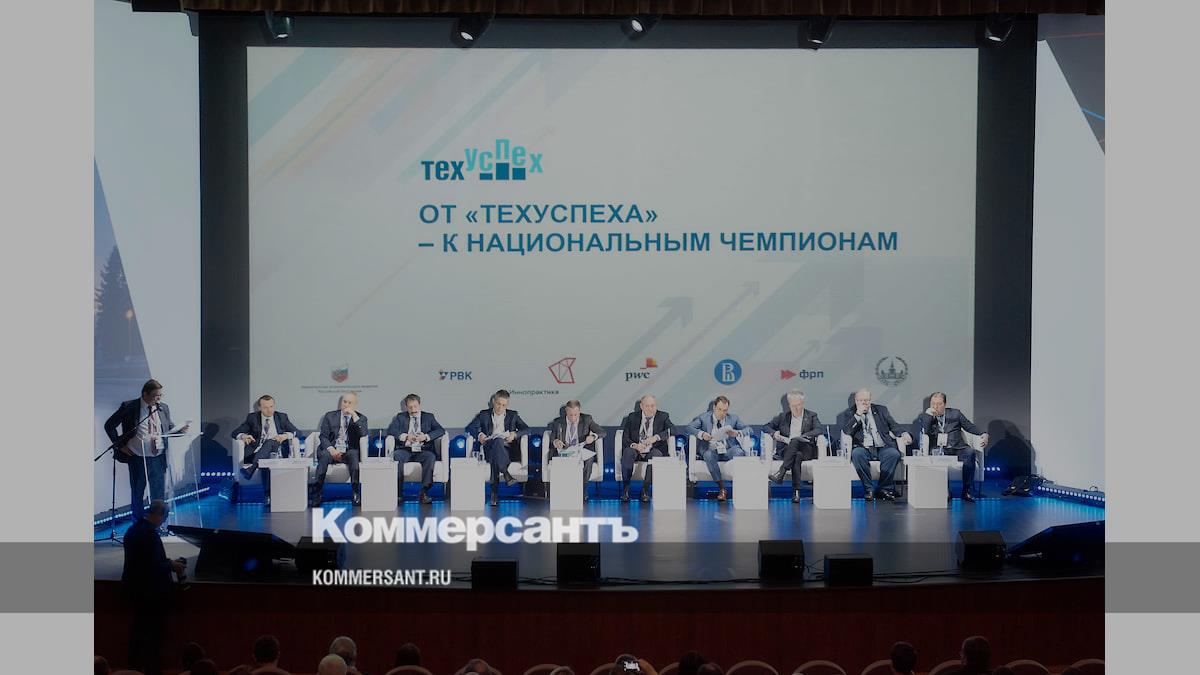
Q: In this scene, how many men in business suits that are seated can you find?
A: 10